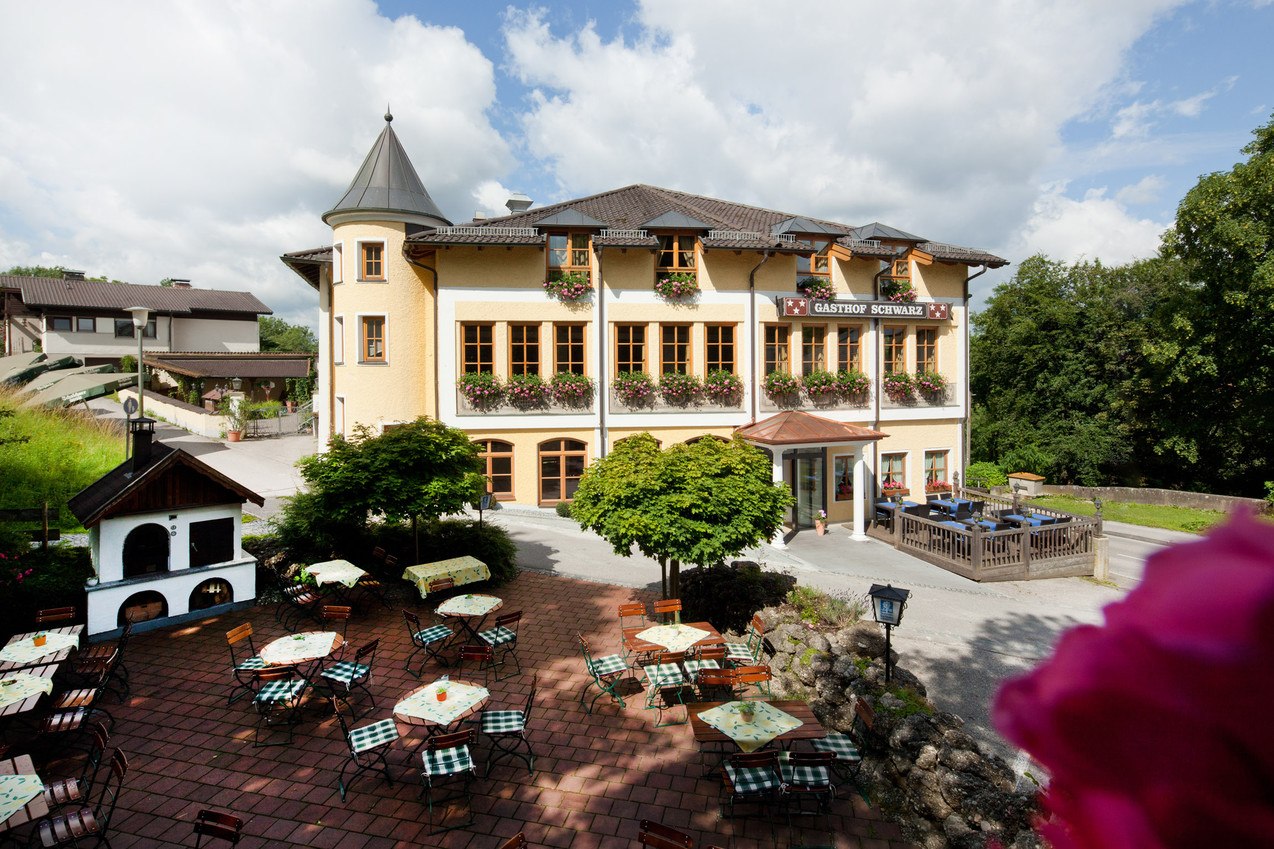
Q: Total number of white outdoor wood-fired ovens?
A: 1